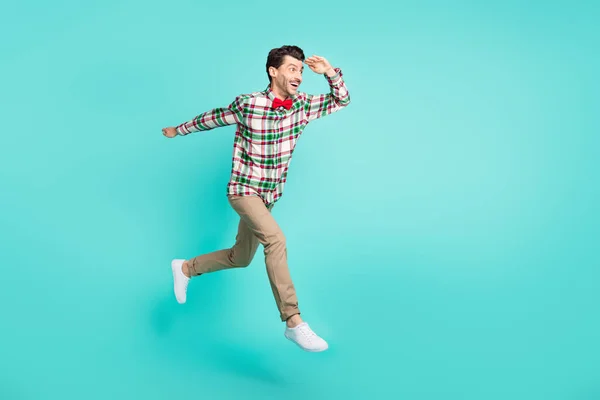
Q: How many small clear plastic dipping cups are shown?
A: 0